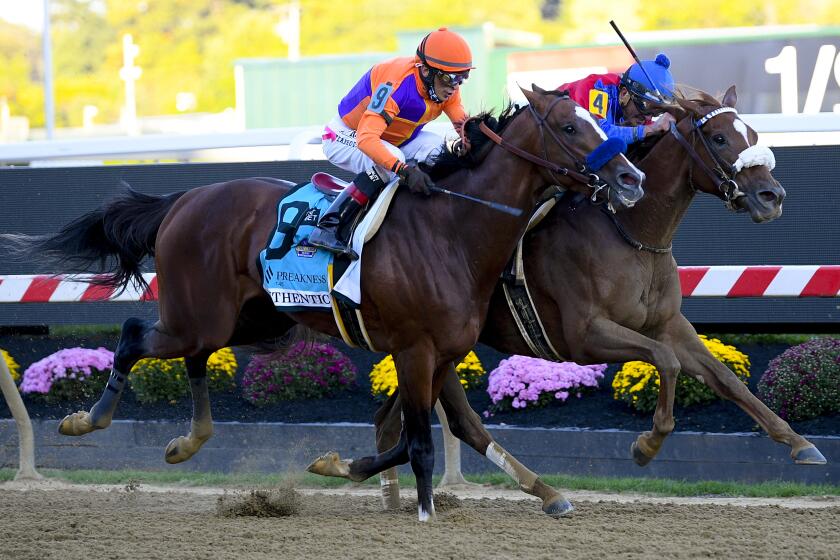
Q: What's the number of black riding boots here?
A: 1